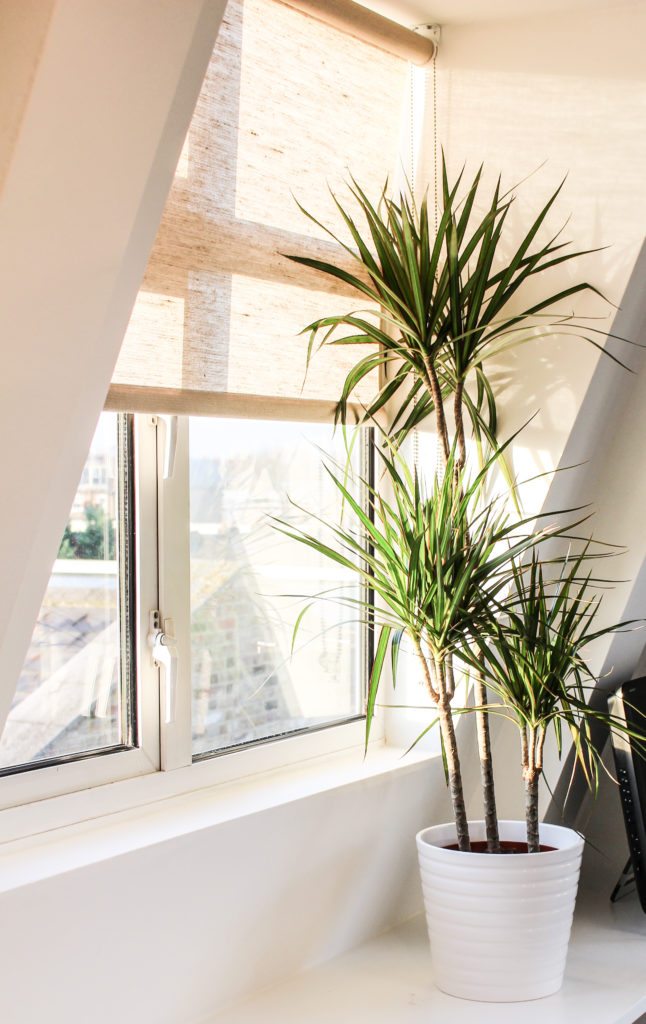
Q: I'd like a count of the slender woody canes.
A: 3